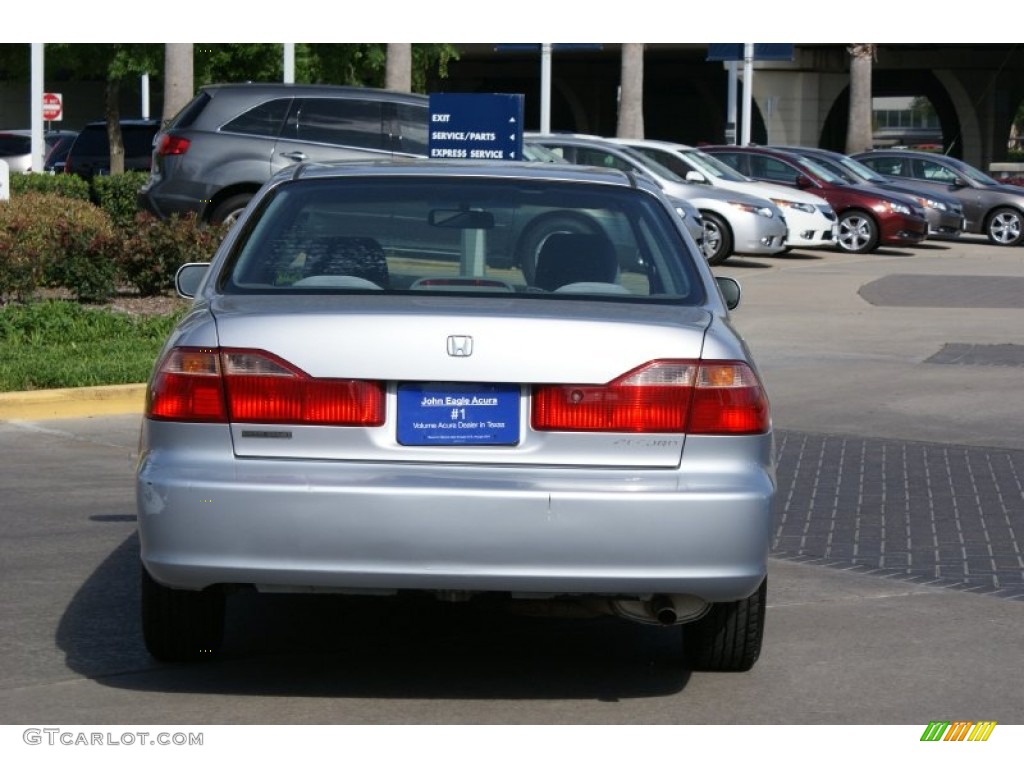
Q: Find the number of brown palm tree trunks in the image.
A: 4